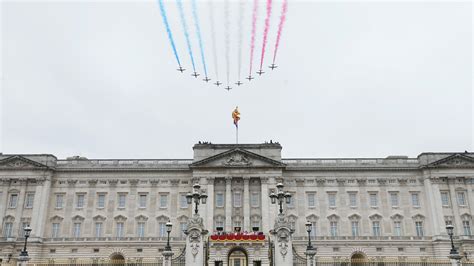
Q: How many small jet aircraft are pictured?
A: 9